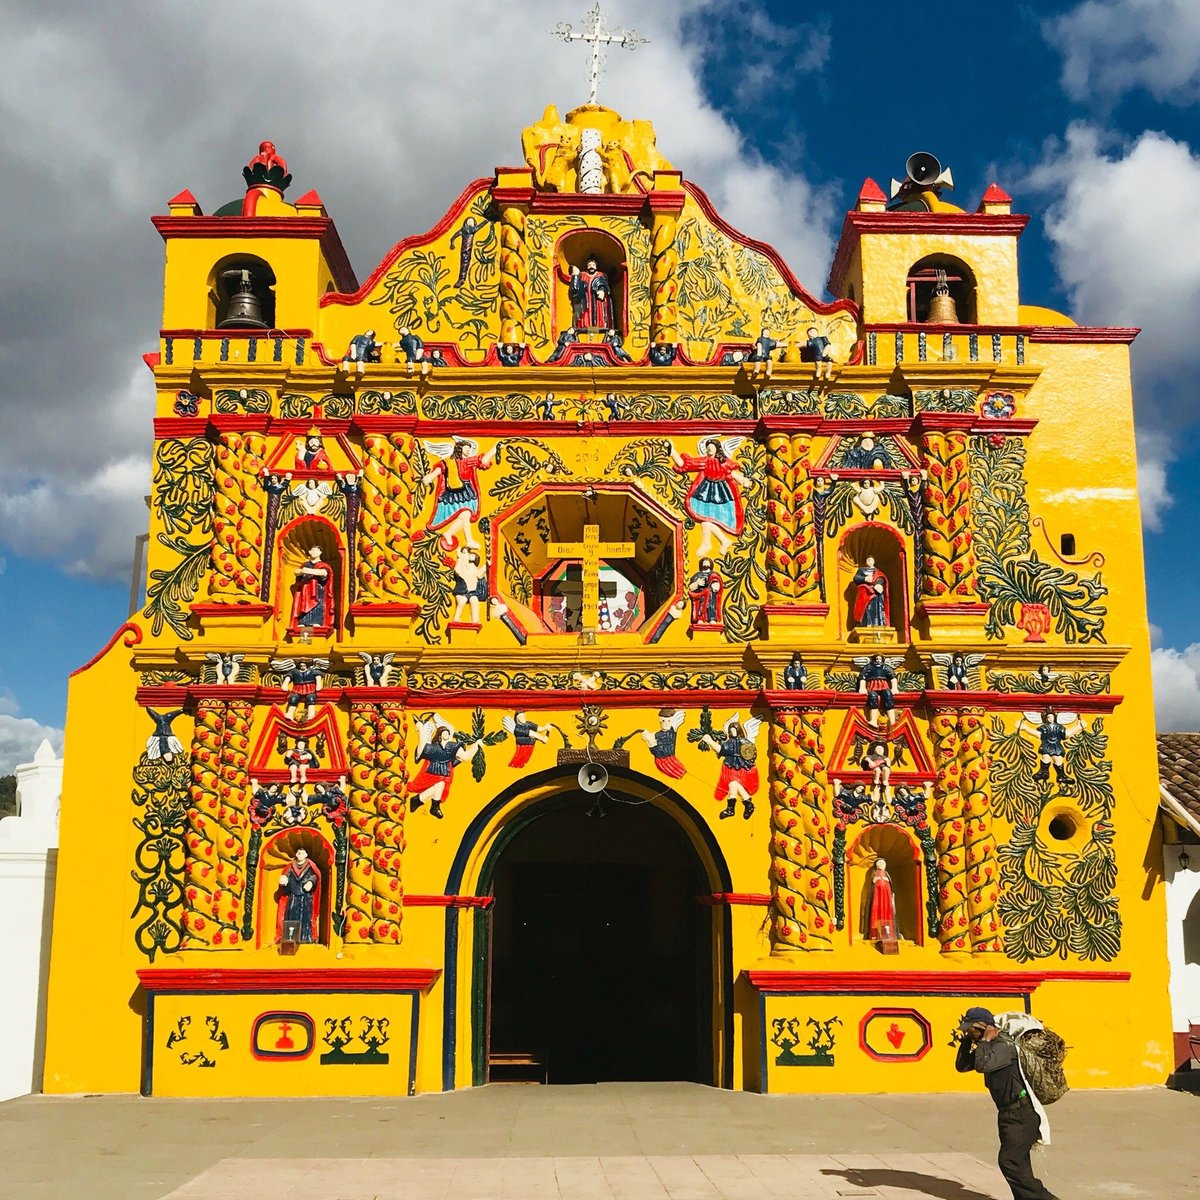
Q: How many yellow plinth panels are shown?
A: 2